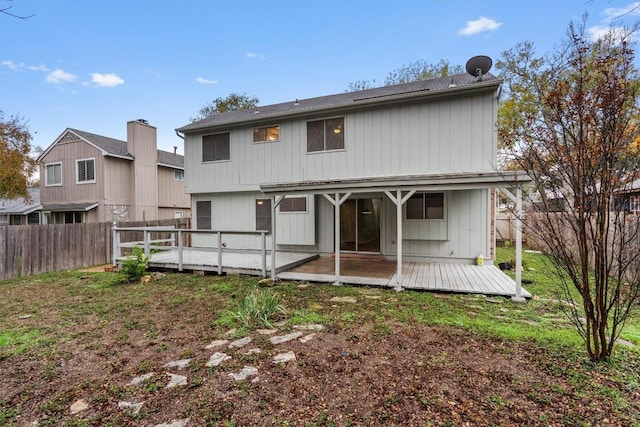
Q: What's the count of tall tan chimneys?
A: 1